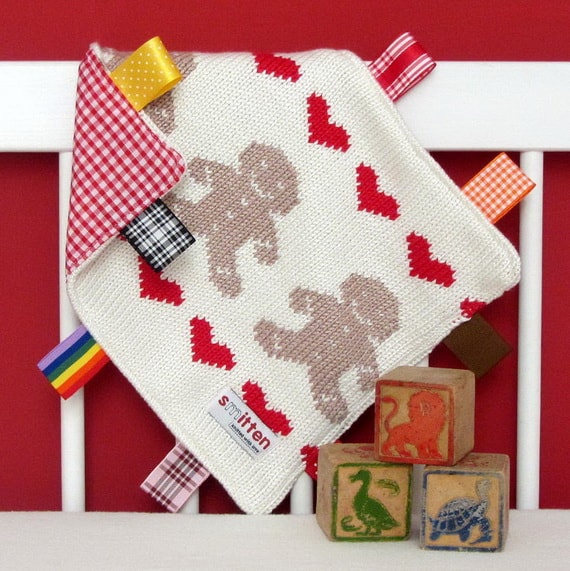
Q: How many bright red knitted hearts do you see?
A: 9